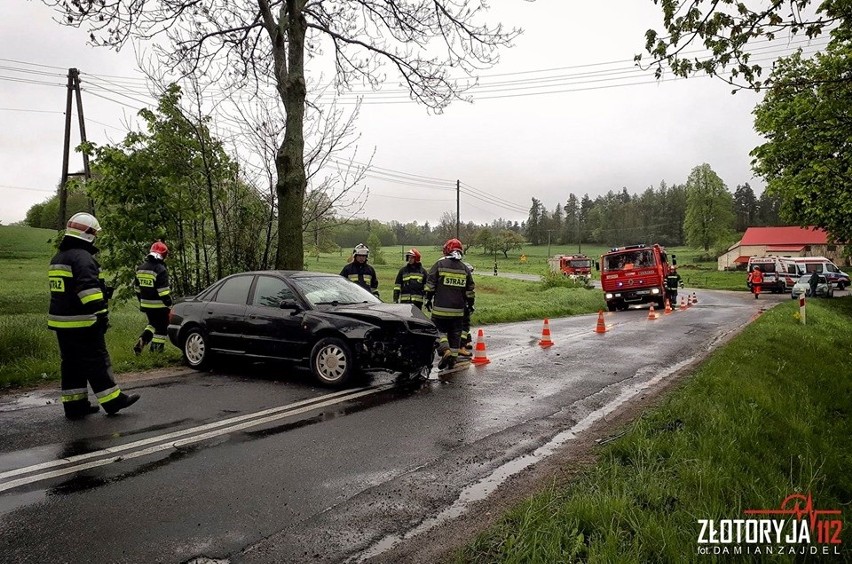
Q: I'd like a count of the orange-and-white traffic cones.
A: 8